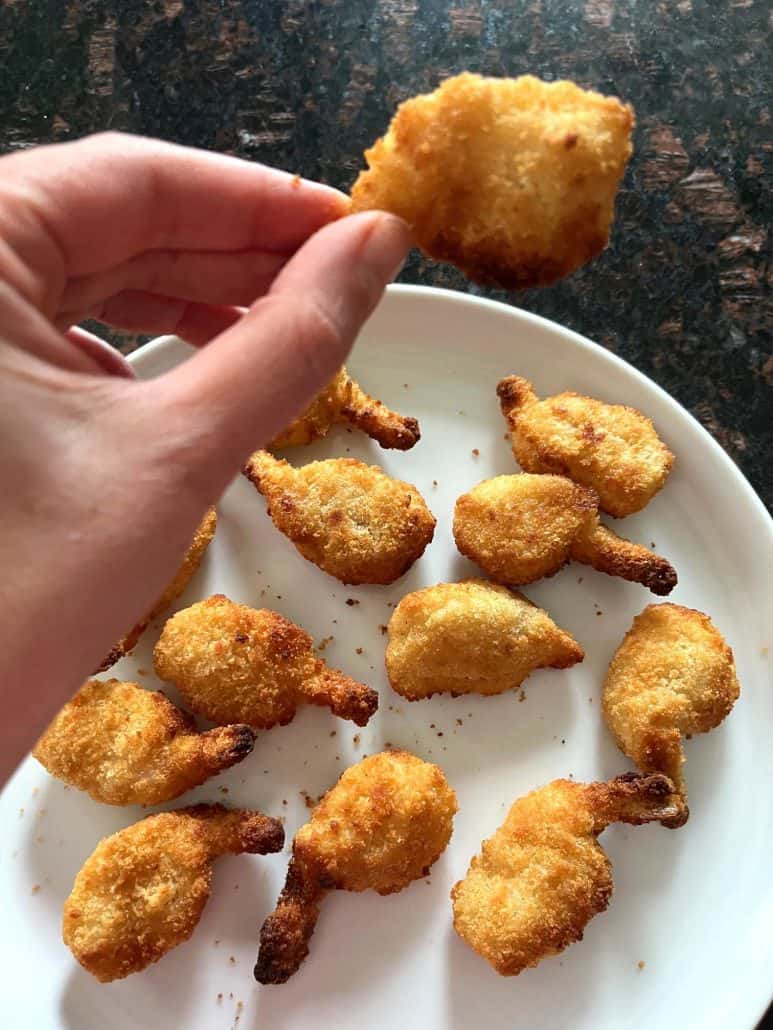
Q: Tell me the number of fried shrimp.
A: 13